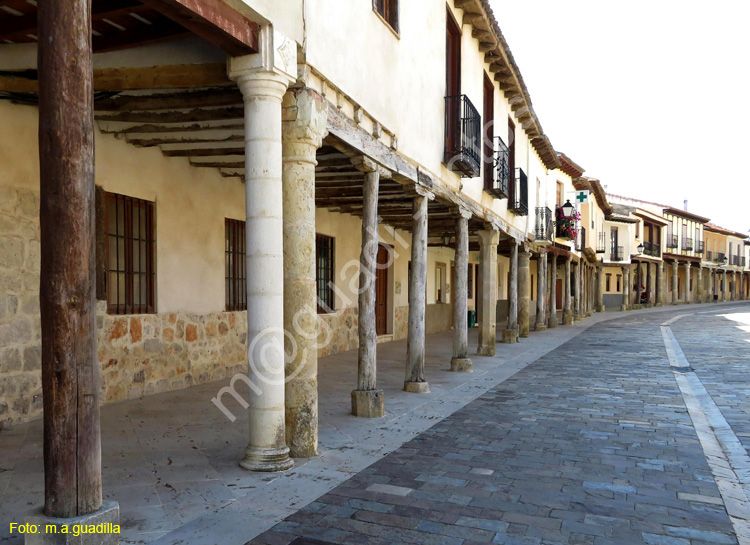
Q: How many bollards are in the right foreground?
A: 0